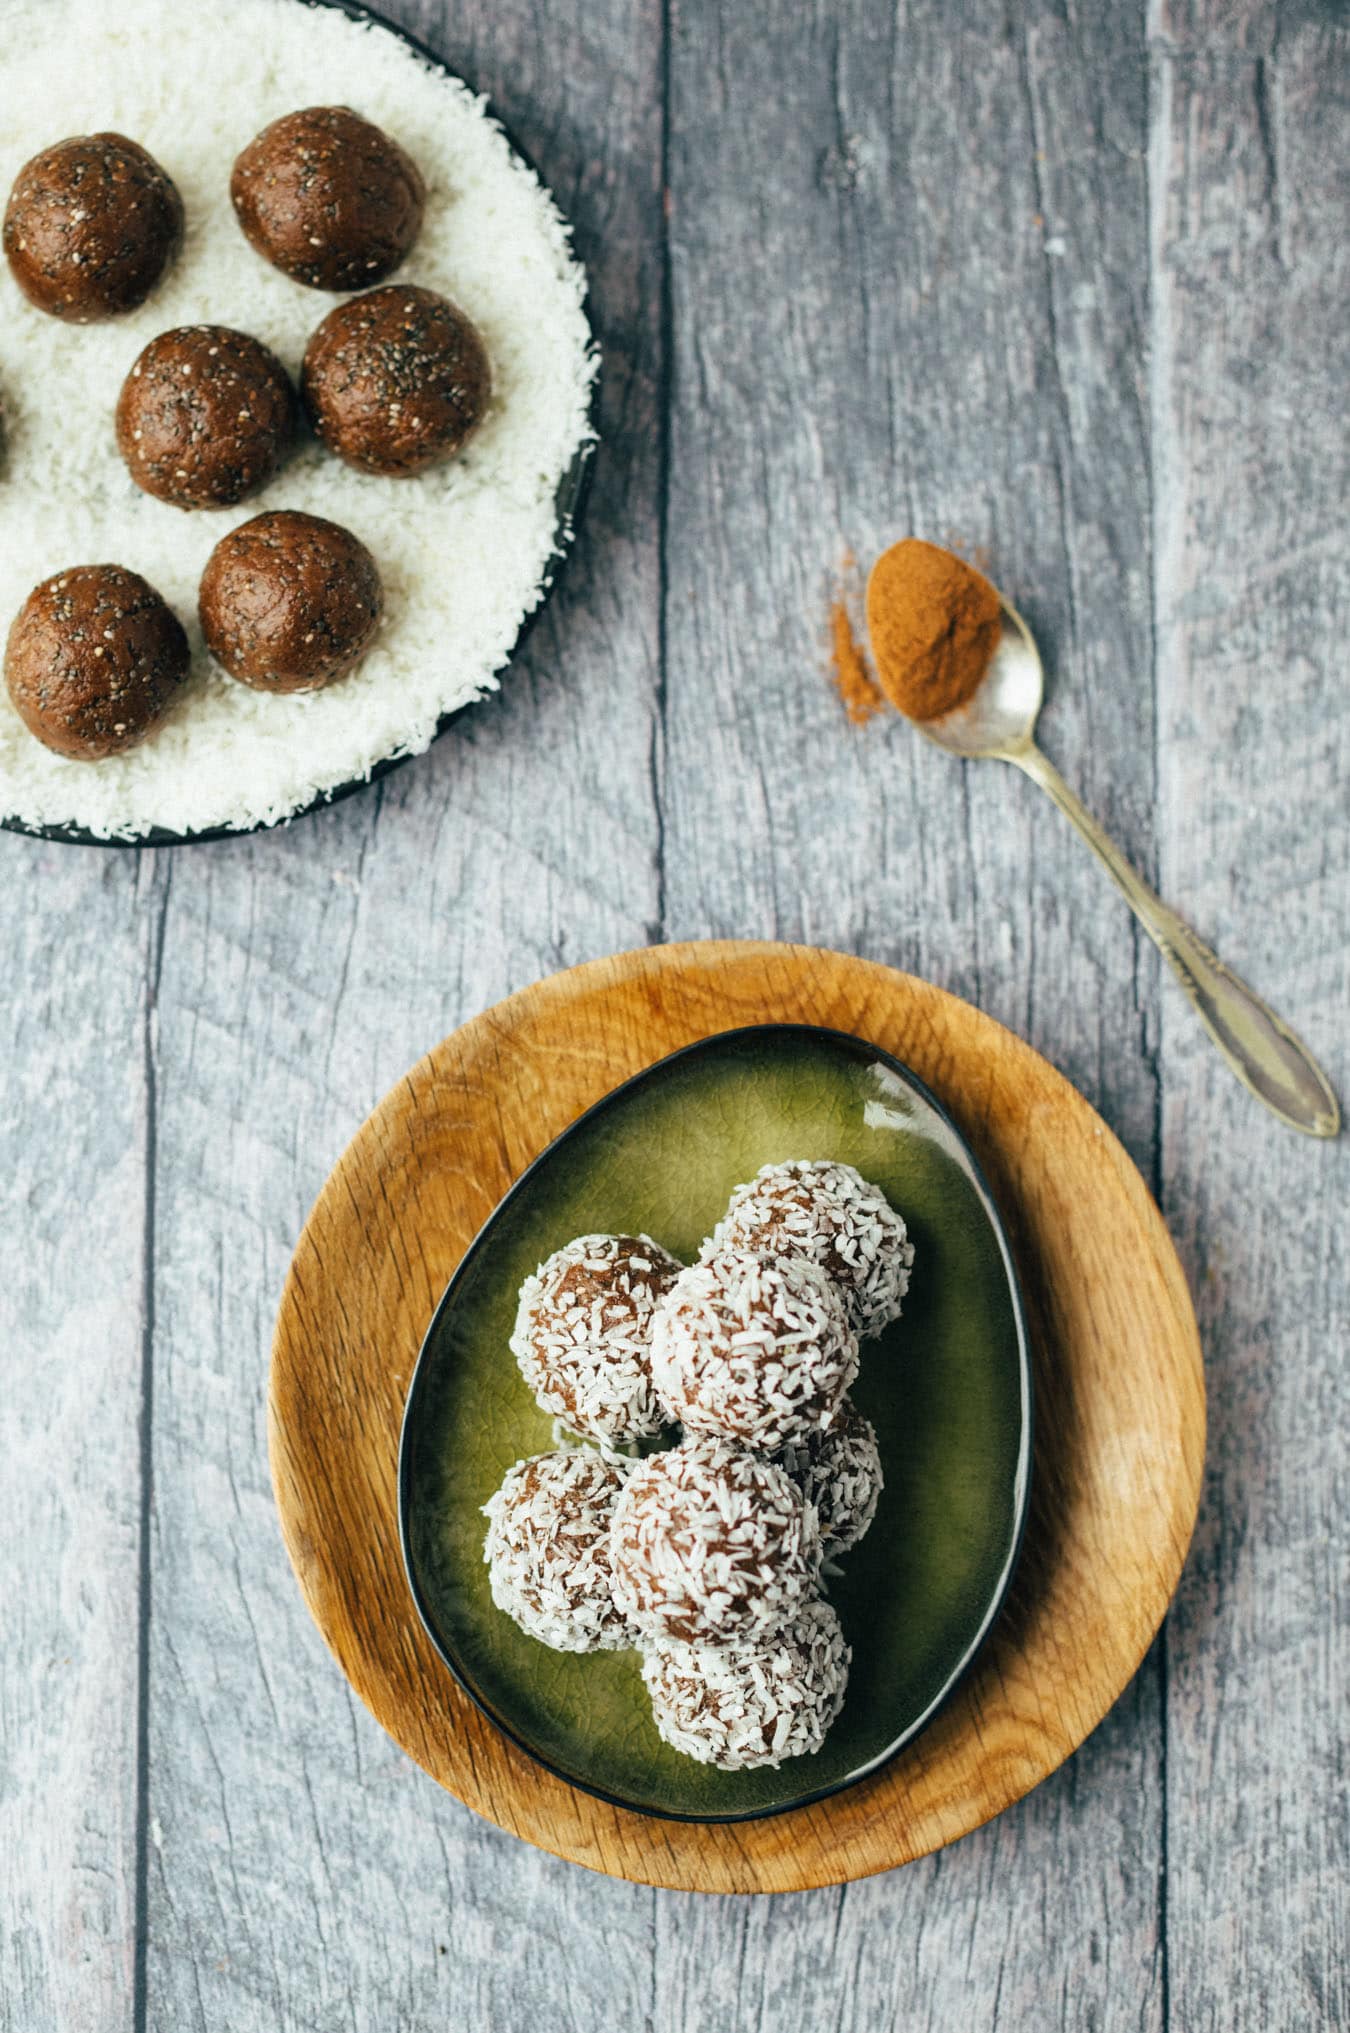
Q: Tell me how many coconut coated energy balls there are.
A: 7